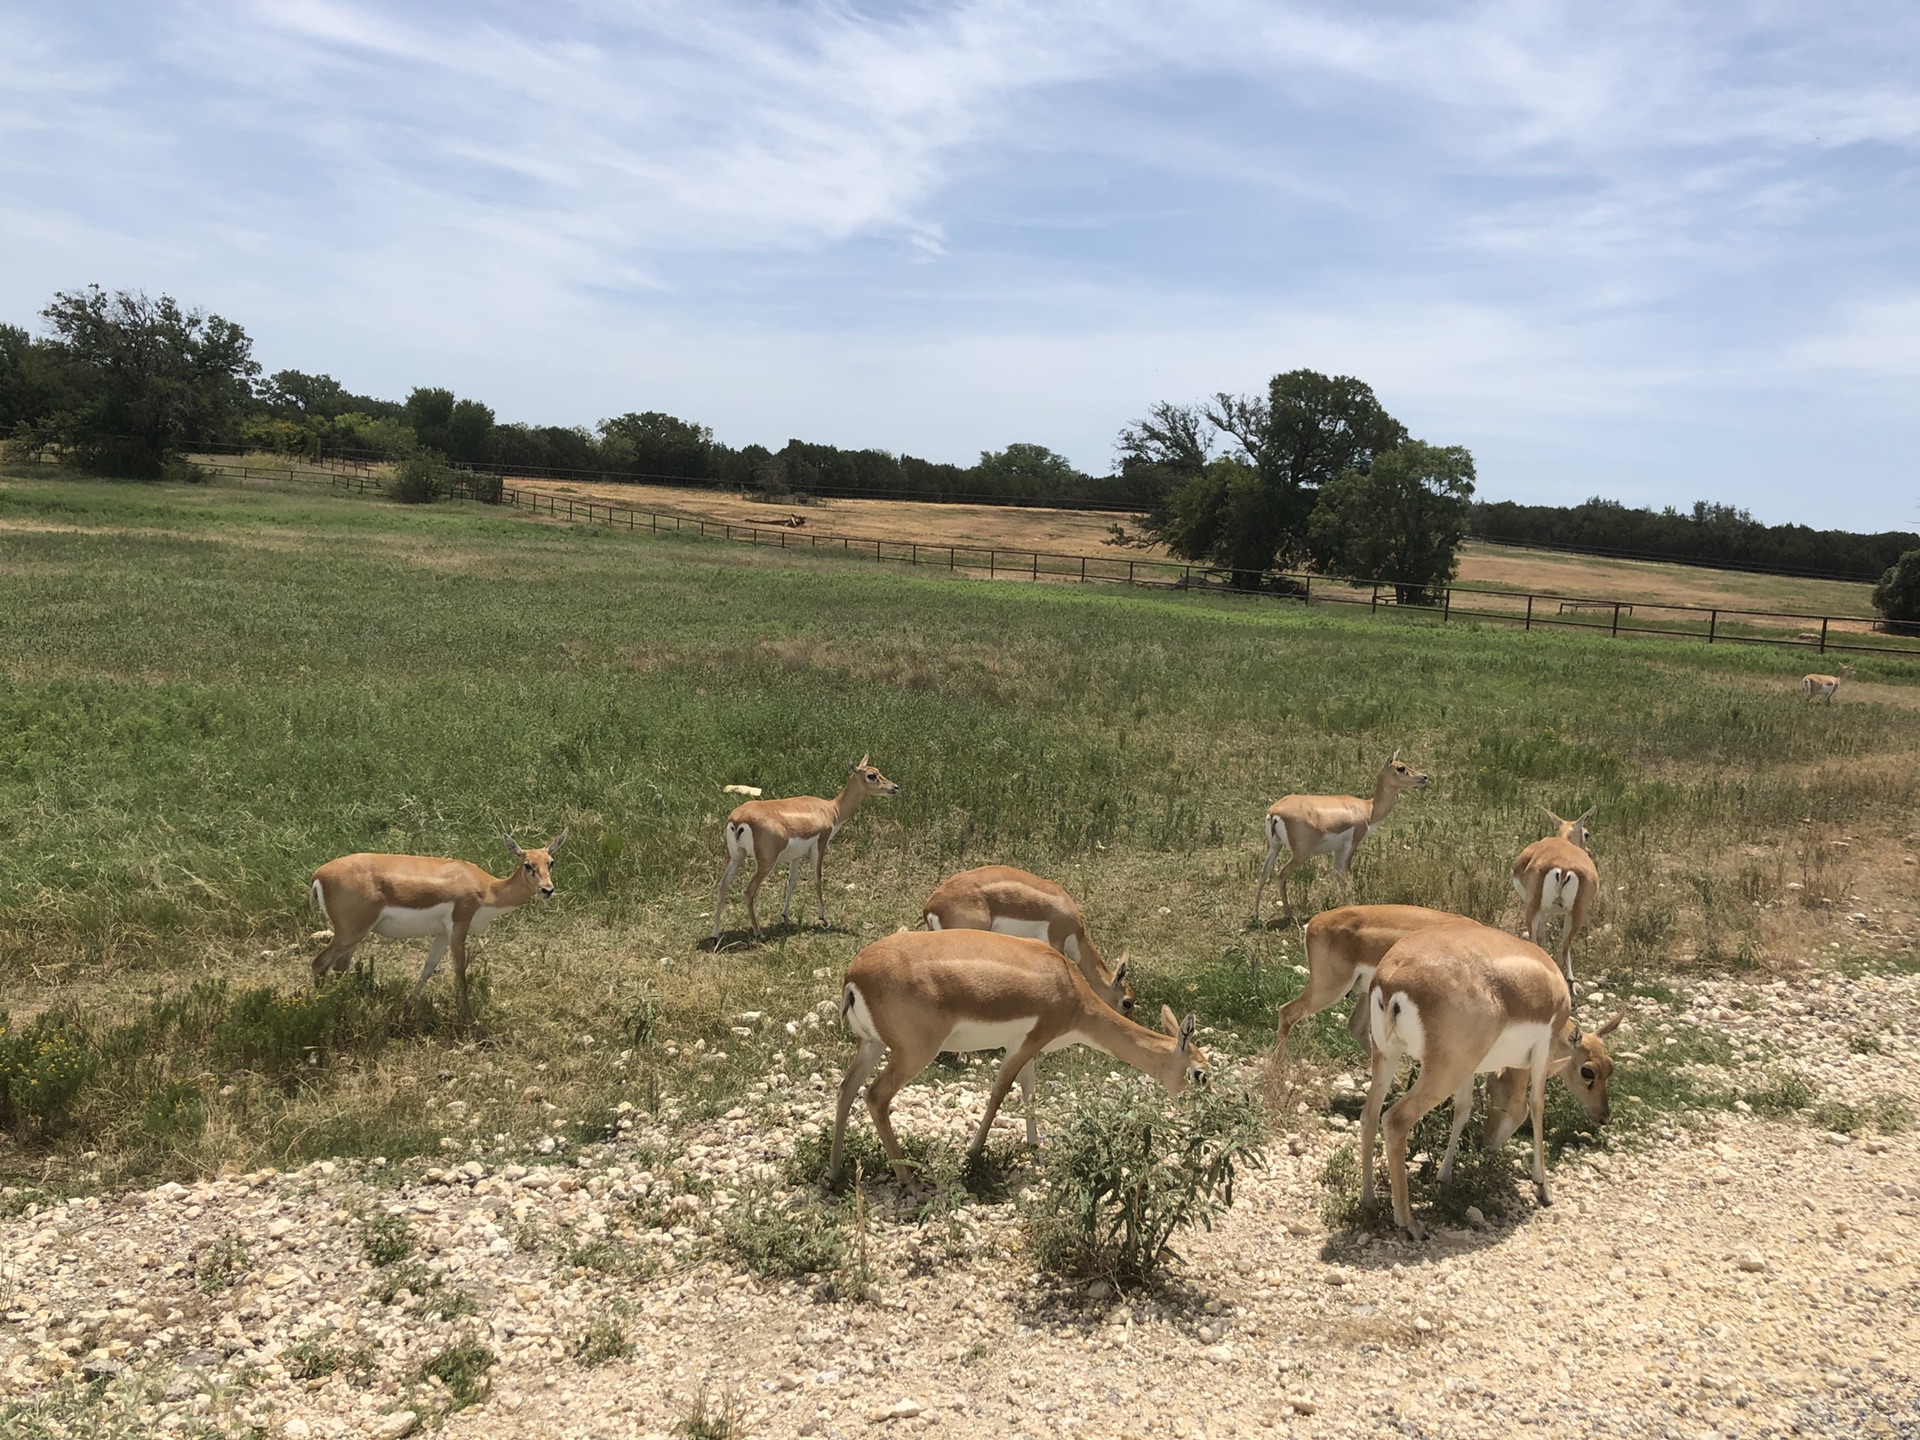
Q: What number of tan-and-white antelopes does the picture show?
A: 9